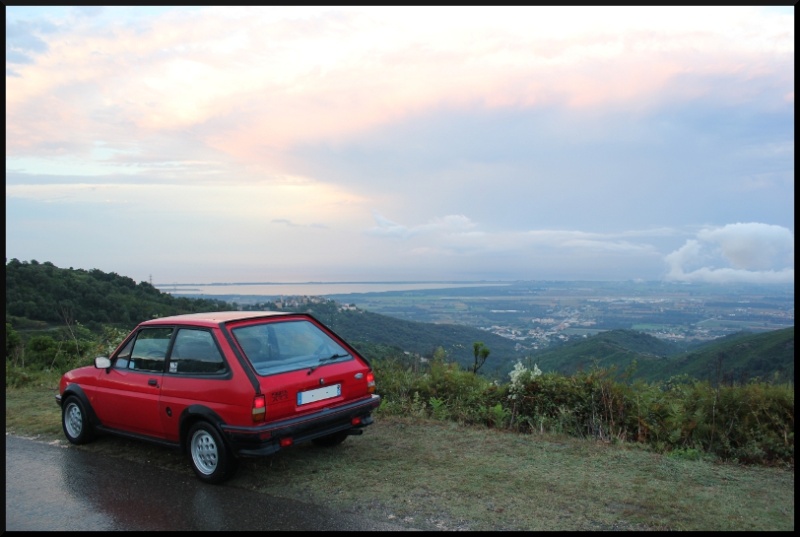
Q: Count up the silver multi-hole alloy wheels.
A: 2